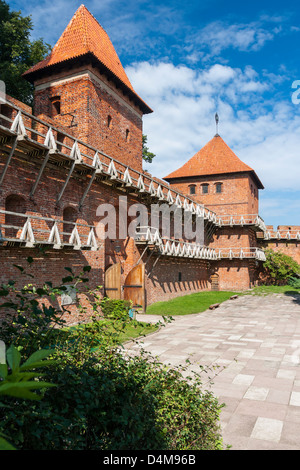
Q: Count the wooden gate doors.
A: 2